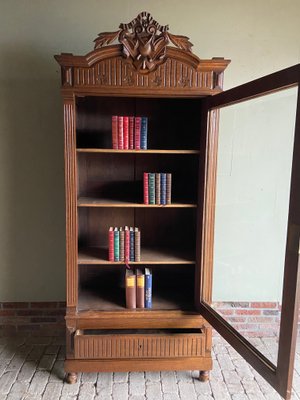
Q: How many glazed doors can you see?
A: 1